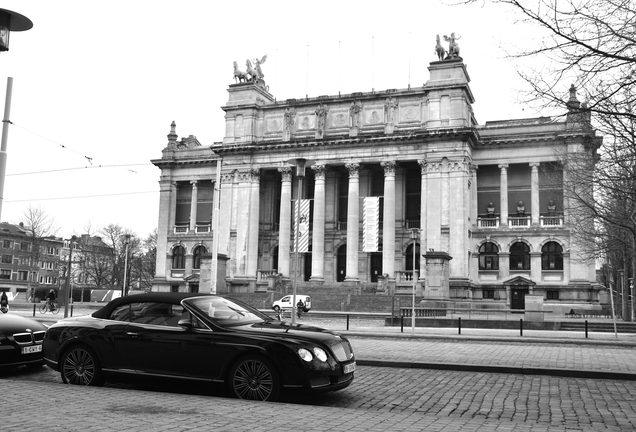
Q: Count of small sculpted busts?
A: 3